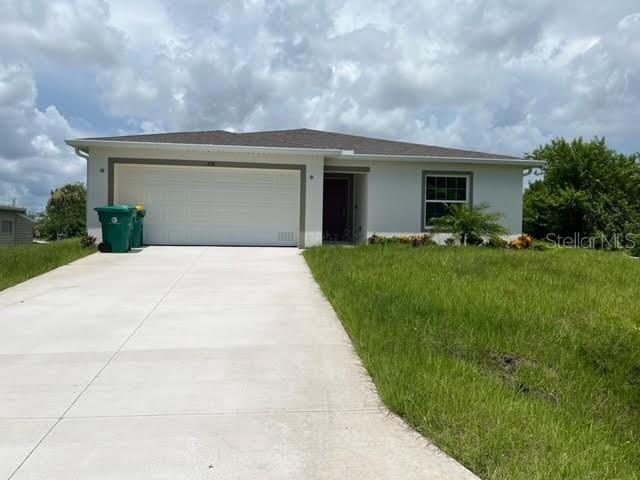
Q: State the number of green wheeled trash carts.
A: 2